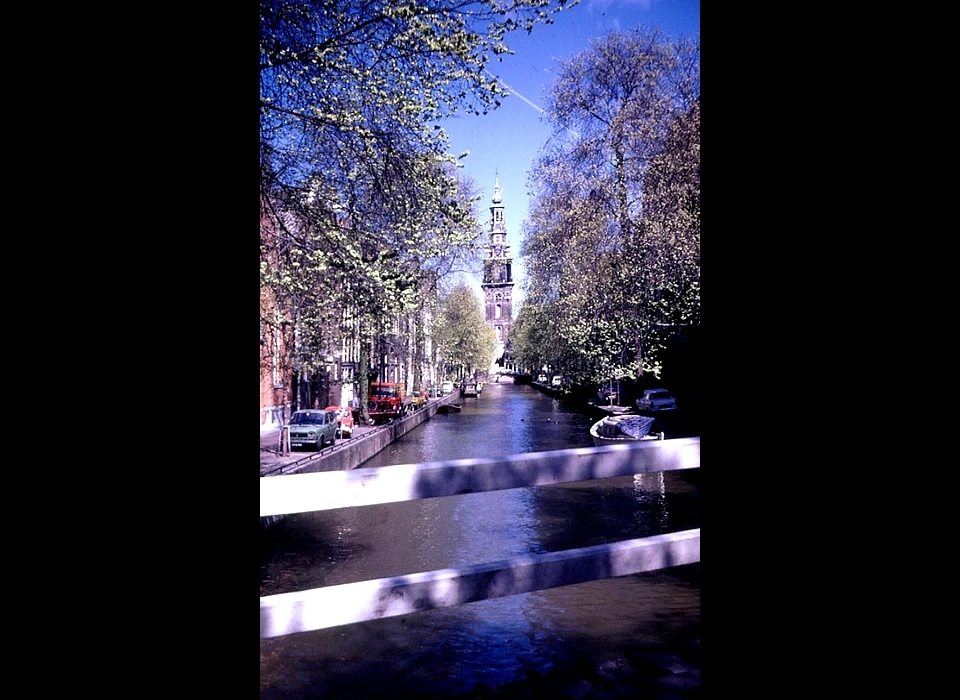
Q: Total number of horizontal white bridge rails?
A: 2